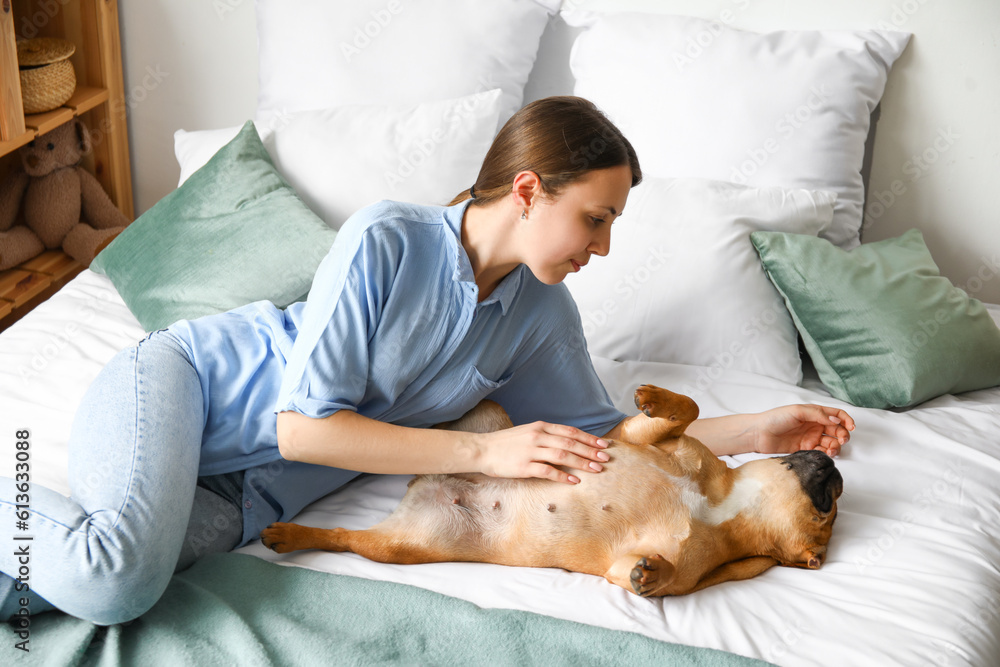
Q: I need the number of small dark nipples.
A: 4